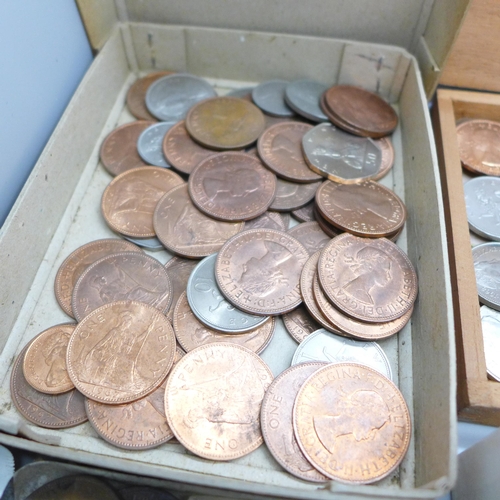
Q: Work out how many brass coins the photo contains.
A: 1